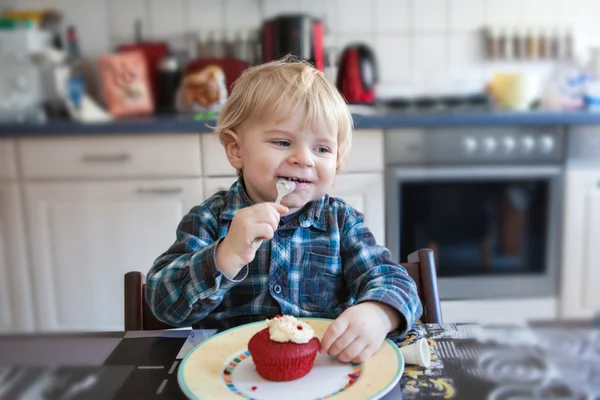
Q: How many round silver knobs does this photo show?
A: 5